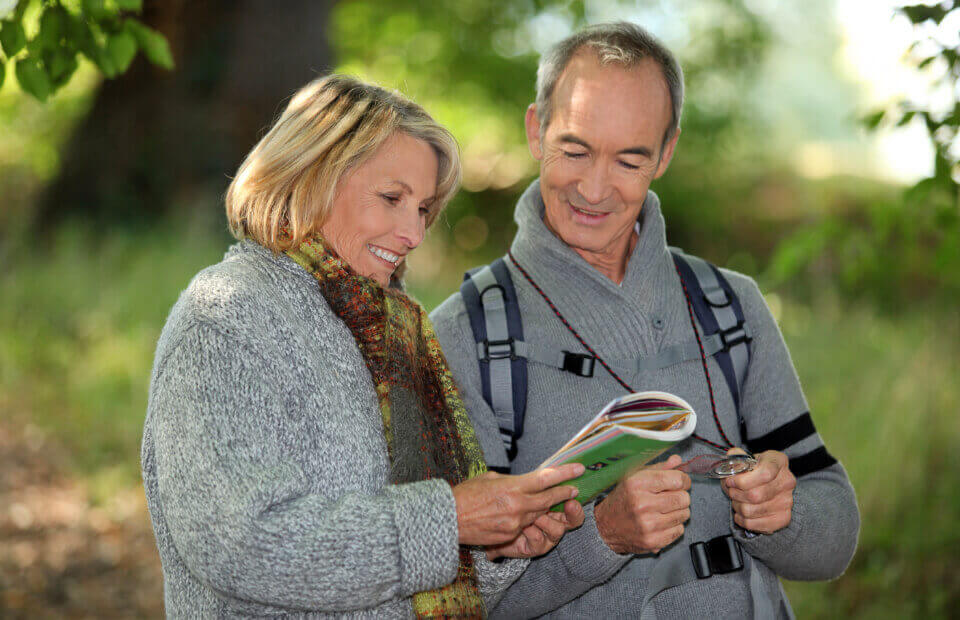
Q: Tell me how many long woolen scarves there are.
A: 1